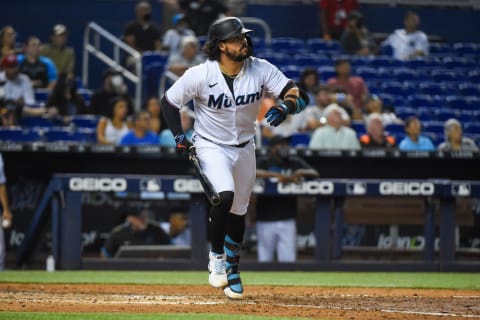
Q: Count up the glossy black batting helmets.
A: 1